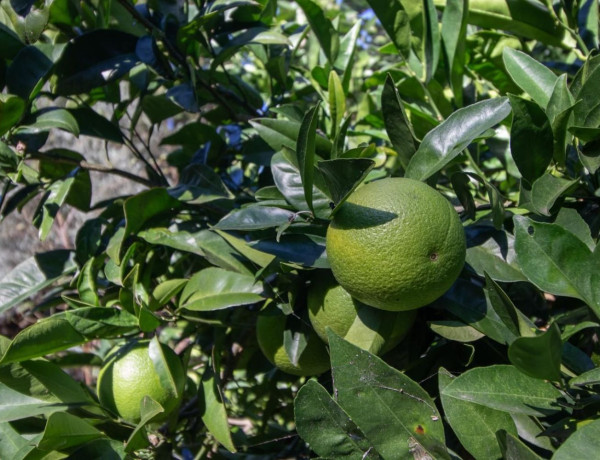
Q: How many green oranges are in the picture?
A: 4